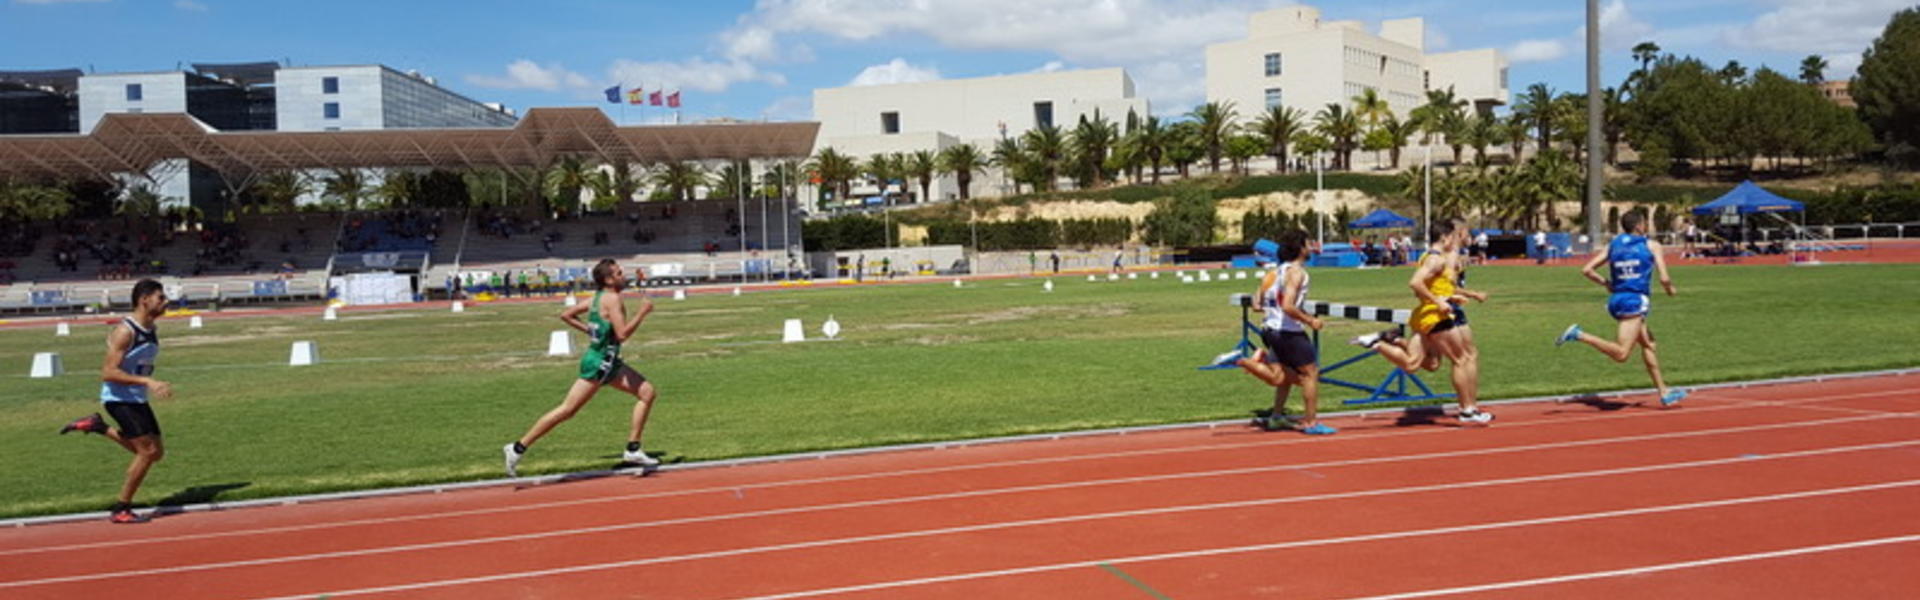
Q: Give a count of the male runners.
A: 7